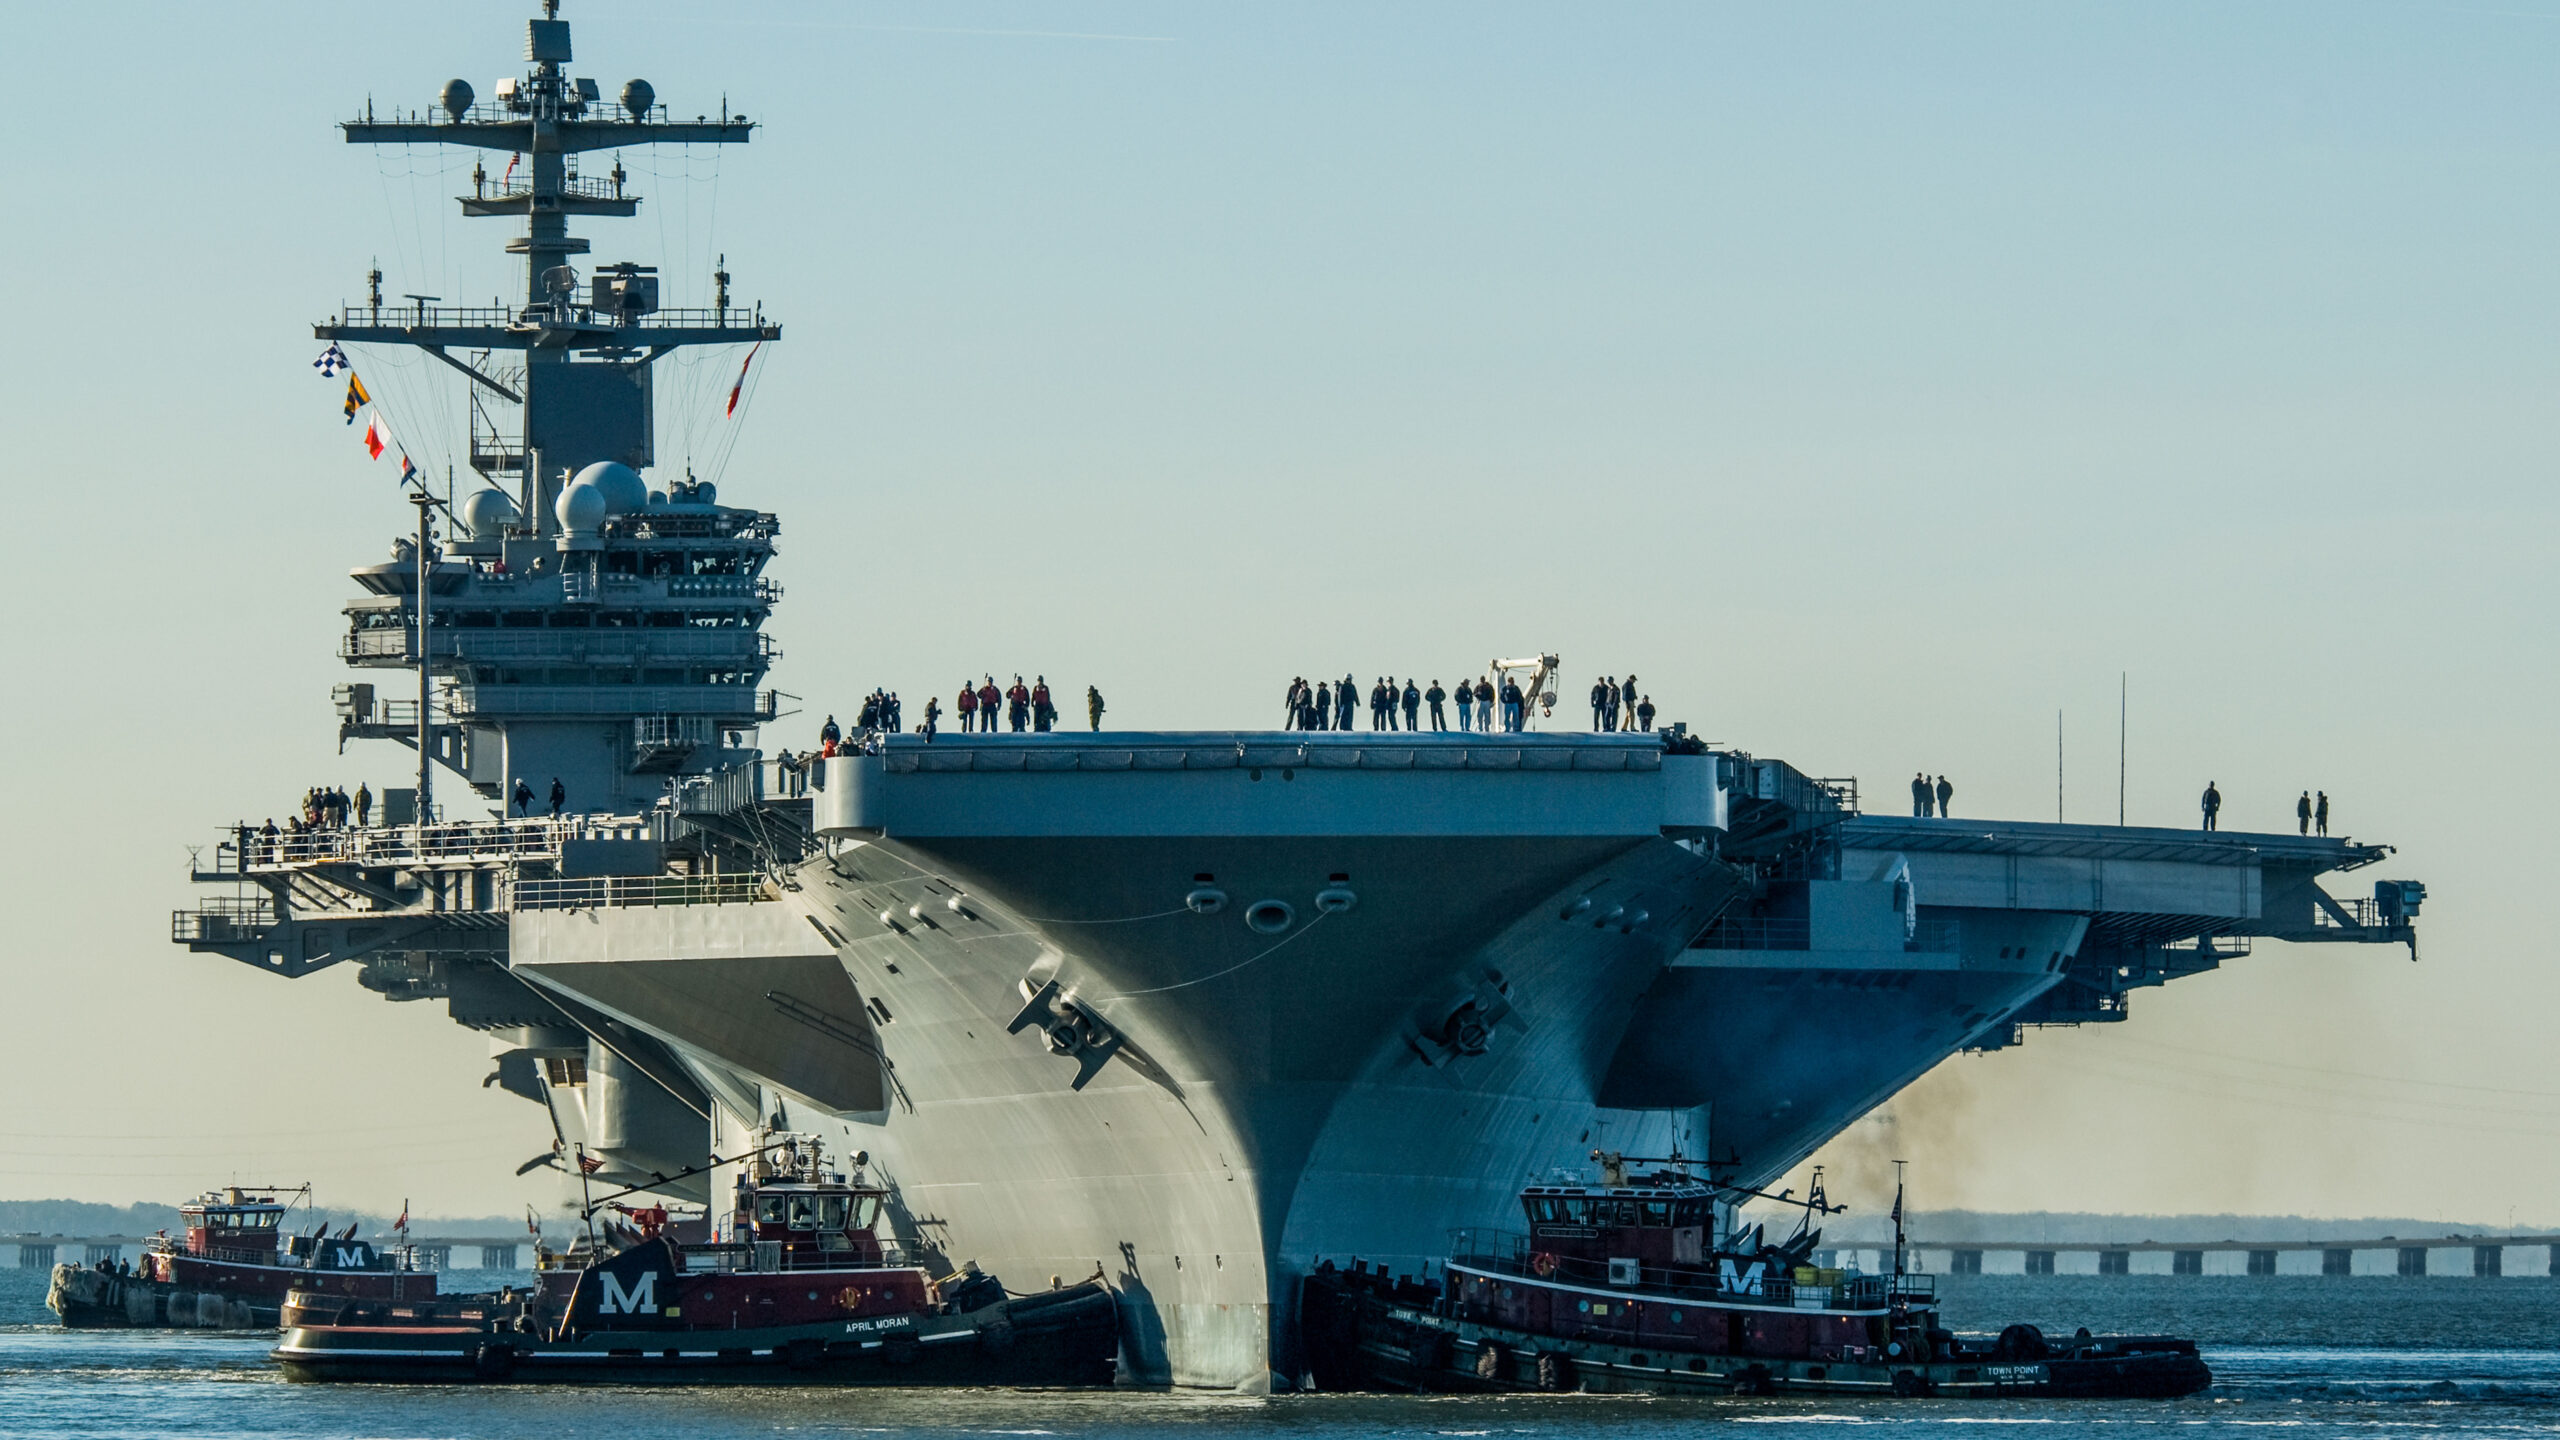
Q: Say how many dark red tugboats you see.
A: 3